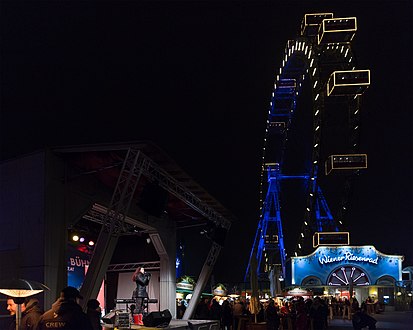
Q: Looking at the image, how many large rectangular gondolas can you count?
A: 5